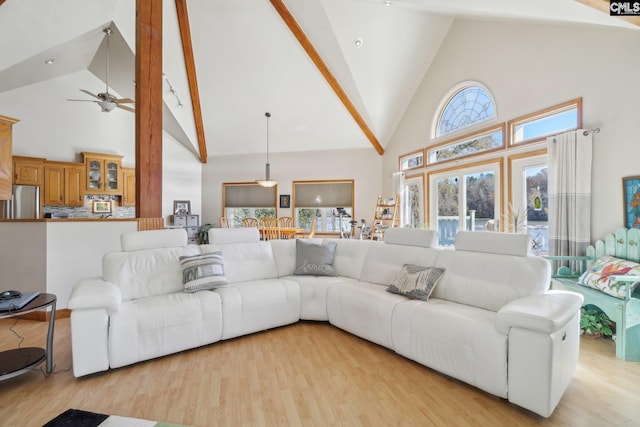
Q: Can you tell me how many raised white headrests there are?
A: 4